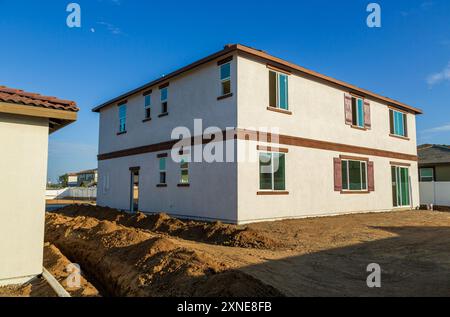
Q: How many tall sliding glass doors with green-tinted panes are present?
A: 1